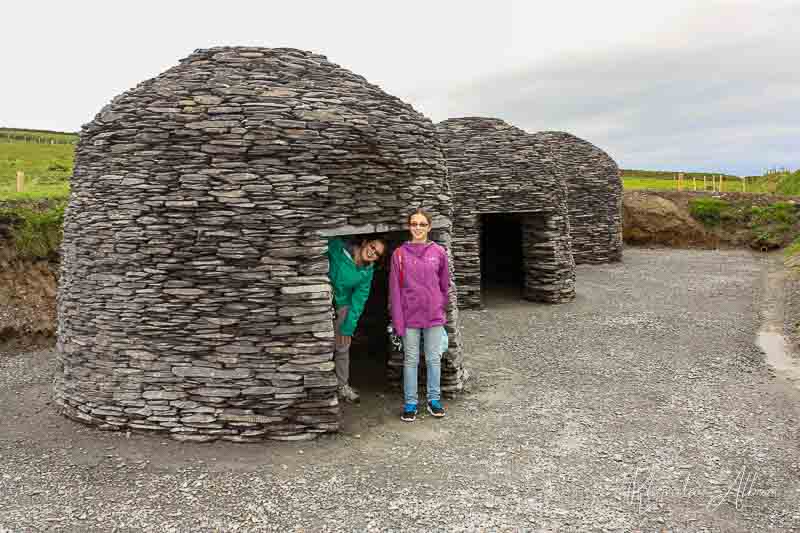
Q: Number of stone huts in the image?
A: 3